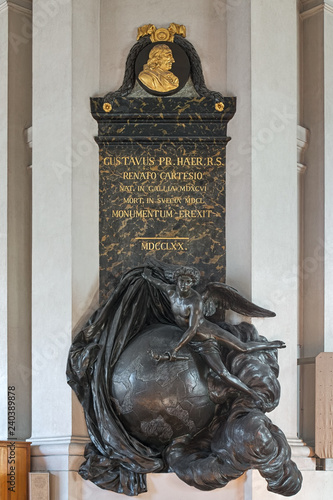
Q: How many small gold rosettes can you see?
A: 2